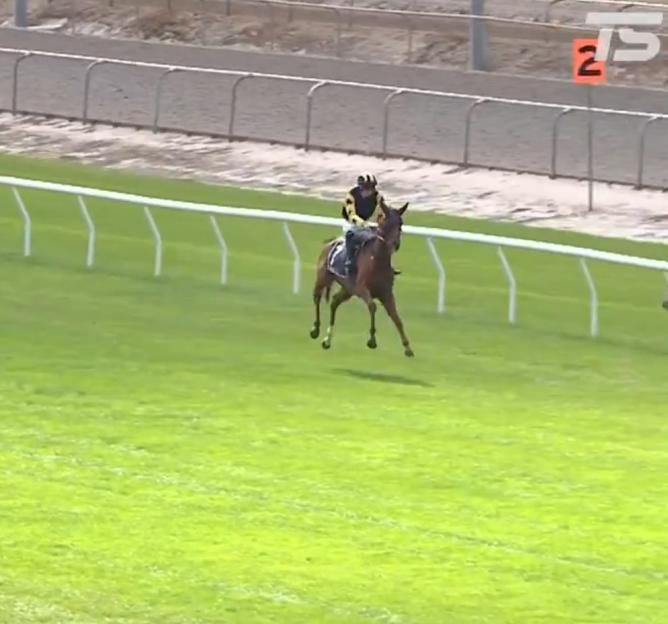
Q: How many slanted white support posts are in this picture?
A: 8